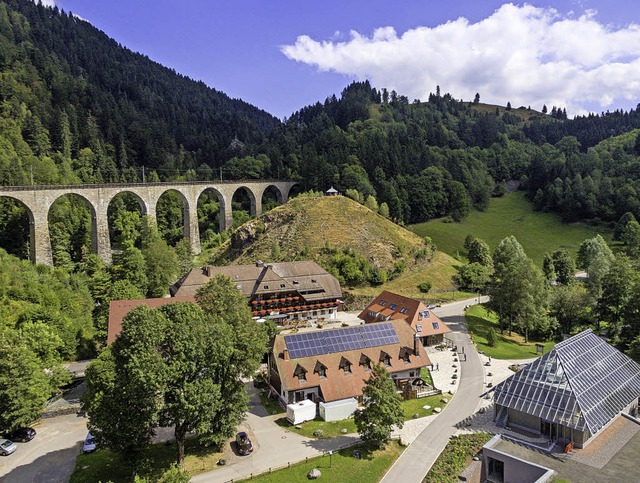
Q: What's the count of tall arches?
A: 8